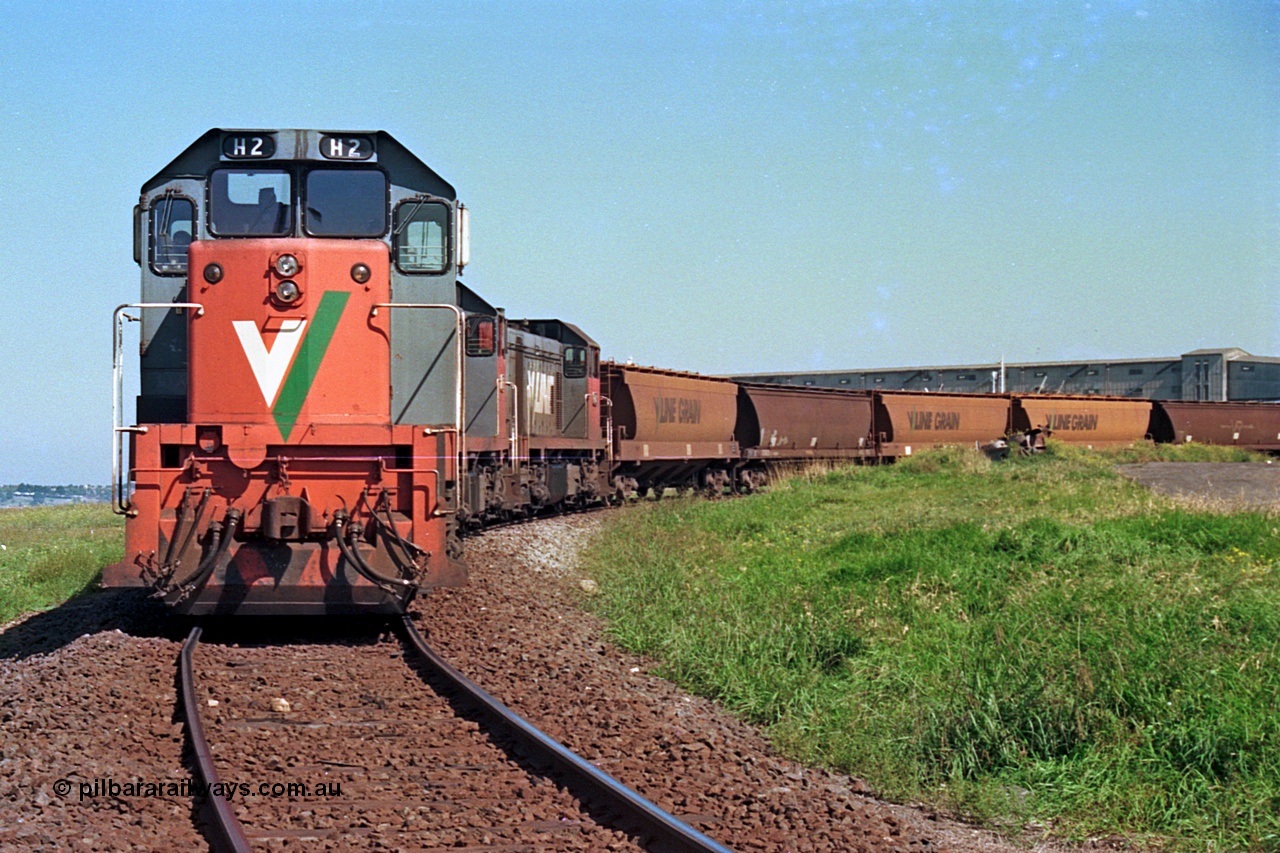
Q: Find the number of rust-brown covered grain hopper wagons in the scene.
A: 5